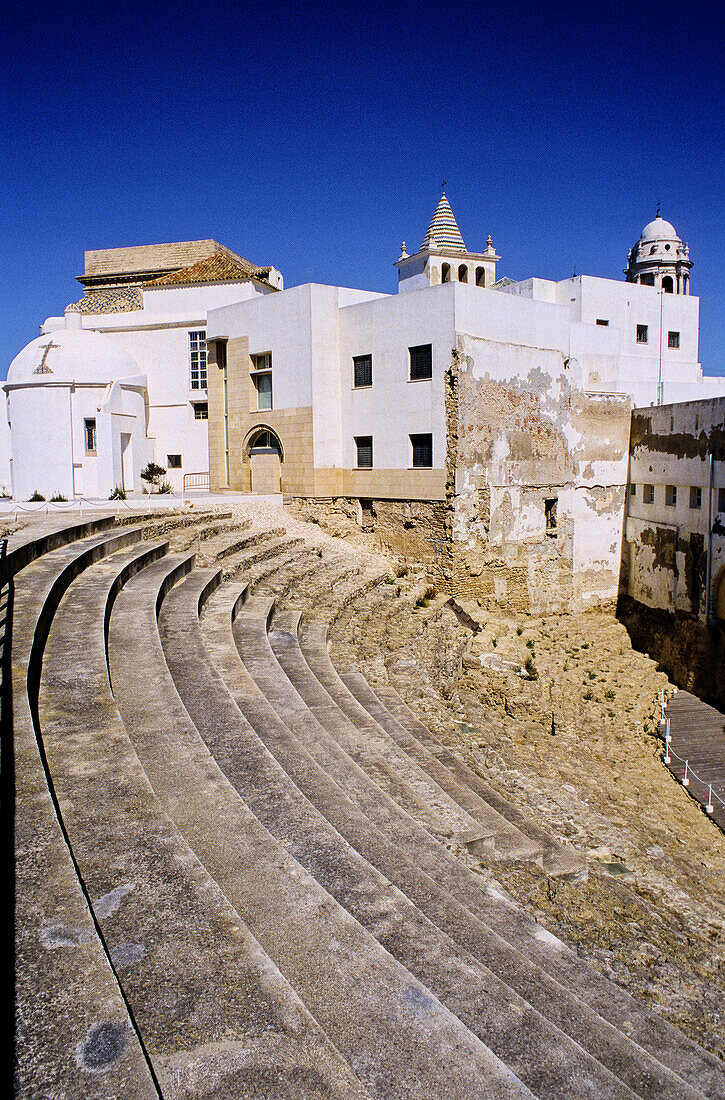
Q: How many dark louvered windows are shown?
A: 4